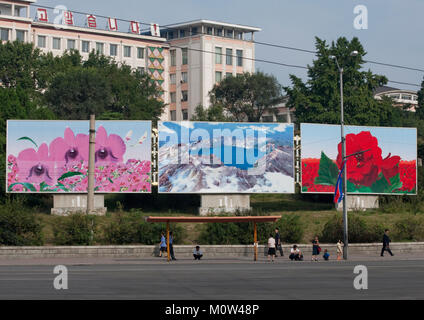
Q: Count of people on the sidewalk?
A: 10